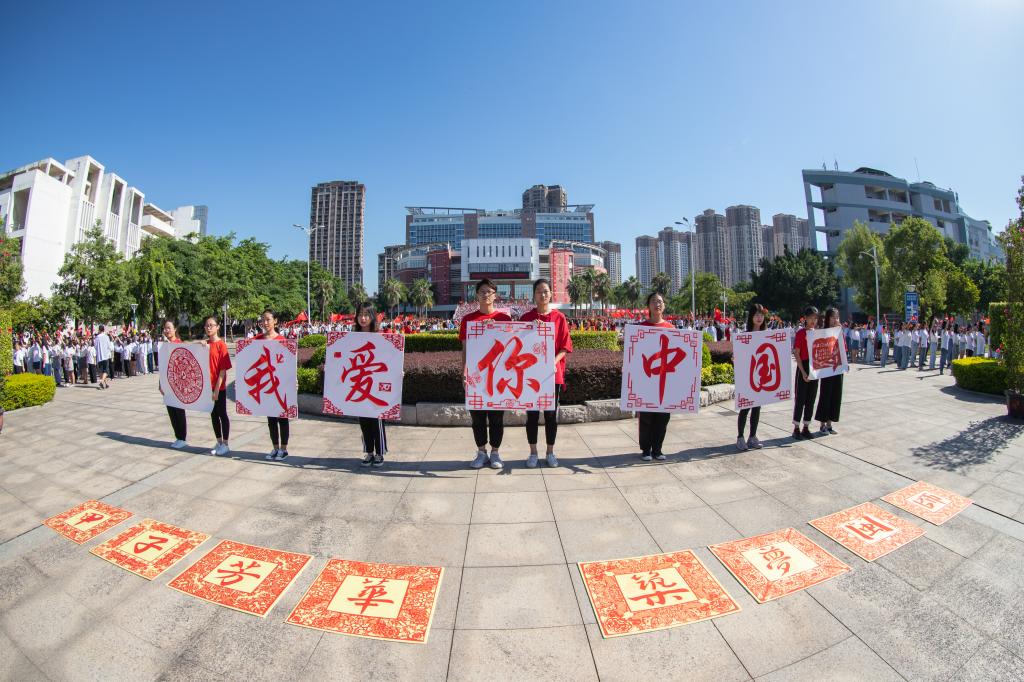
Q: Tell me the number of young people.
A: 10